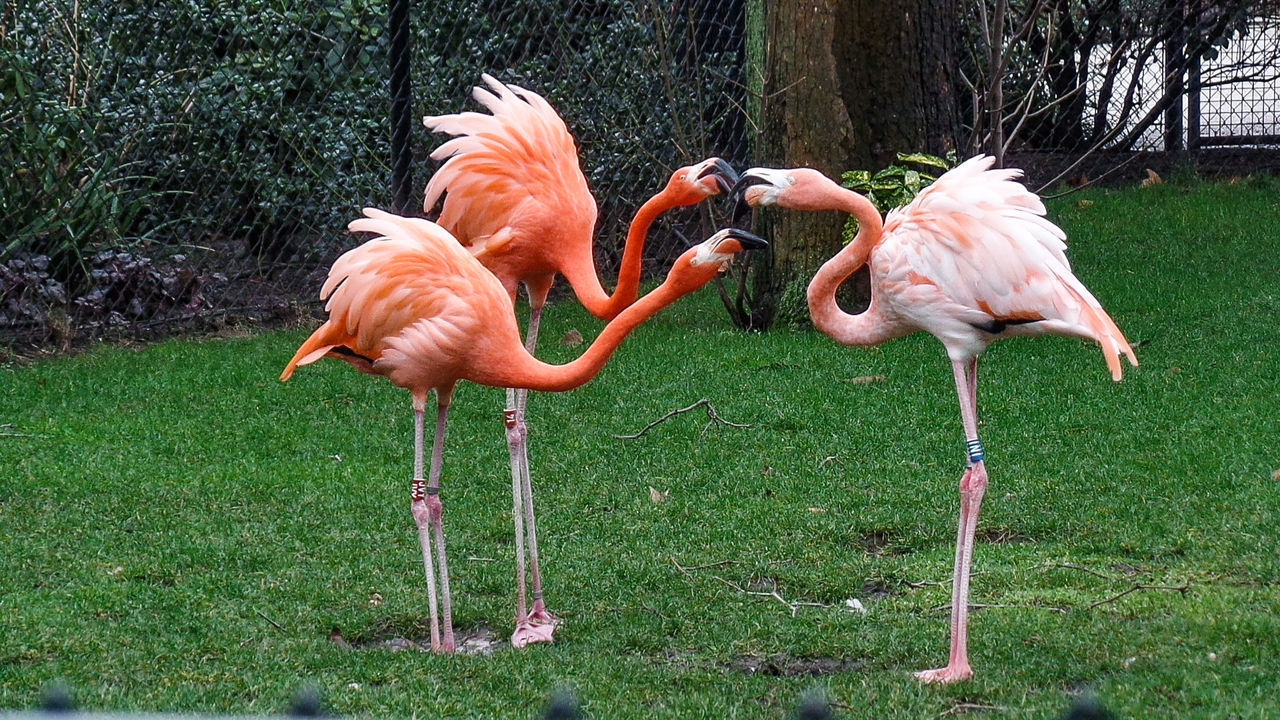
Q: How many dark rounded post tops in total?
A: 5